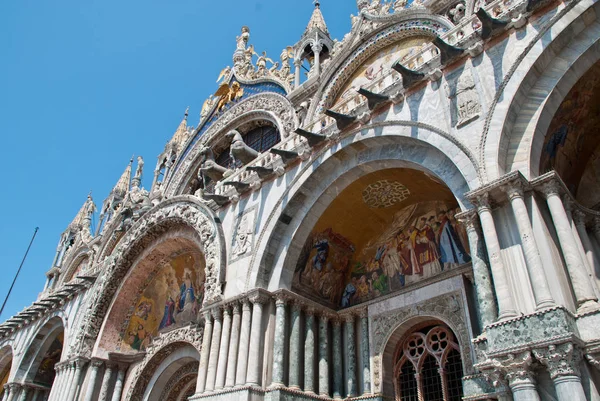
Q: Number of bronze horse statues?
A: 2